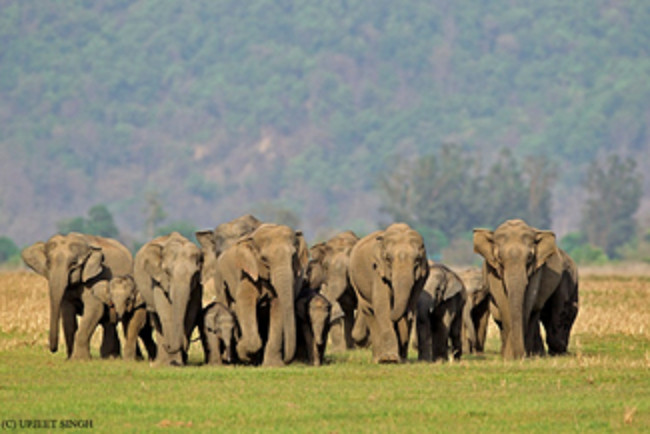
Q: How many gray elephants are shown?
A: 12